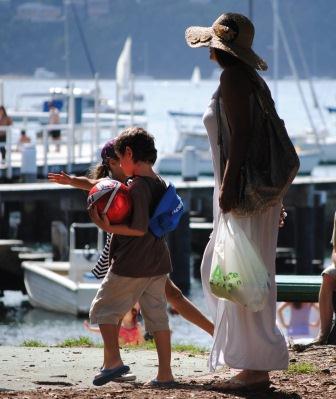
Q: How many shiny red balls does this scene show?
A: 1